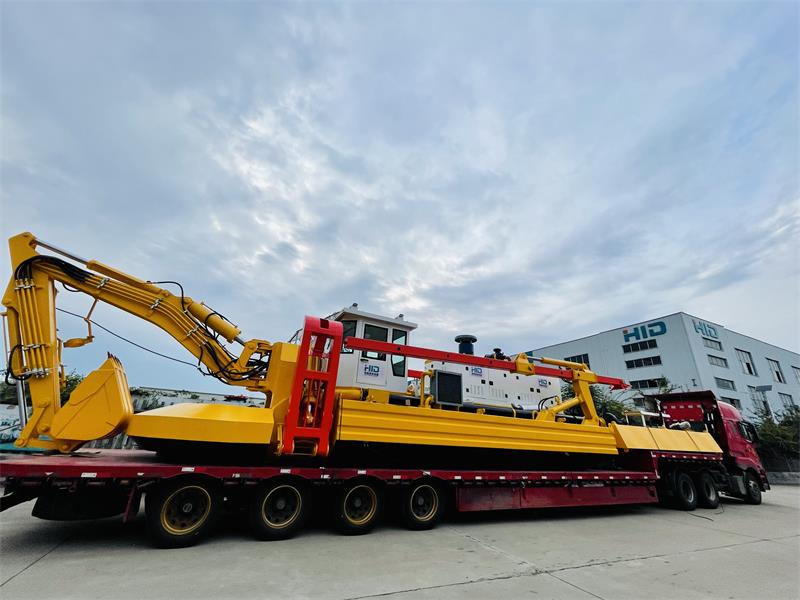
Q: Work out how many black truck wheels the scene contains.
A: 7